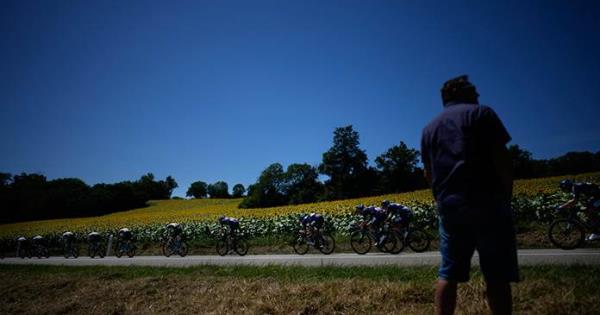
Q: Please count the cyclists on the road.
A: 11